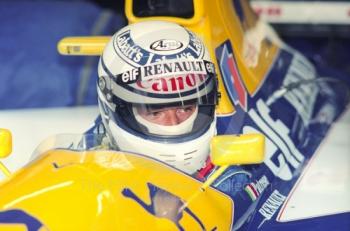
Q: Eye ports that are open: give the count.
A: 1